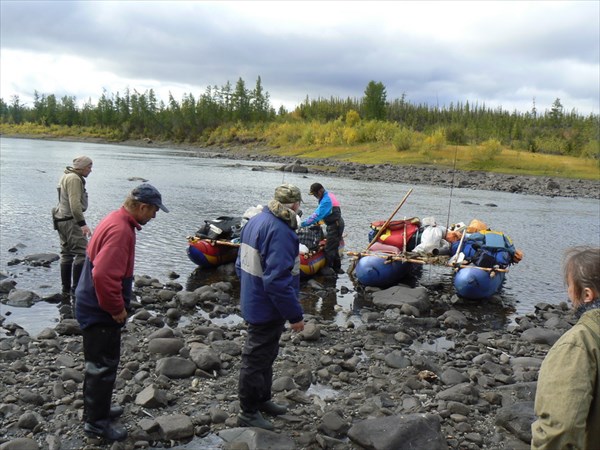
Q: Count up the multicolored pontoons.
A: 2